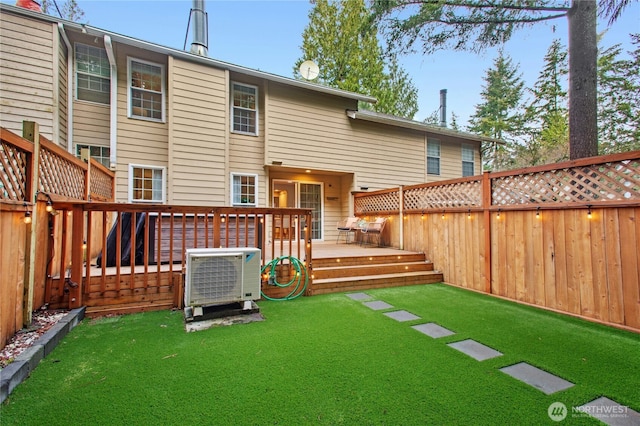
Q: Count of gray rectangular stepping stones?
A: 7